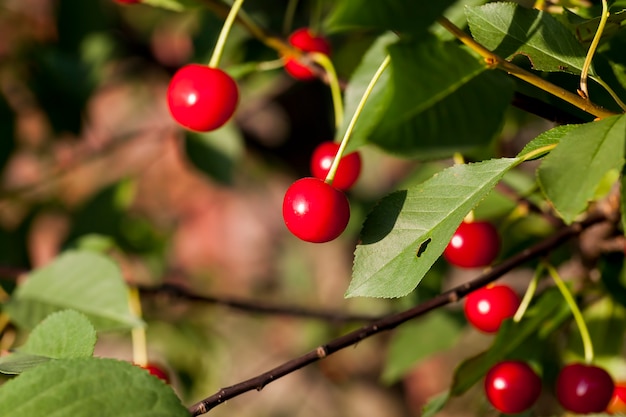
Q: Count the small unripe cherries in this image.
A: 0